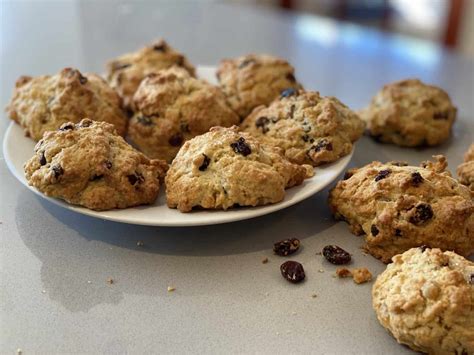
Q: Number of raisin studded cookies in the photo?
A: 11